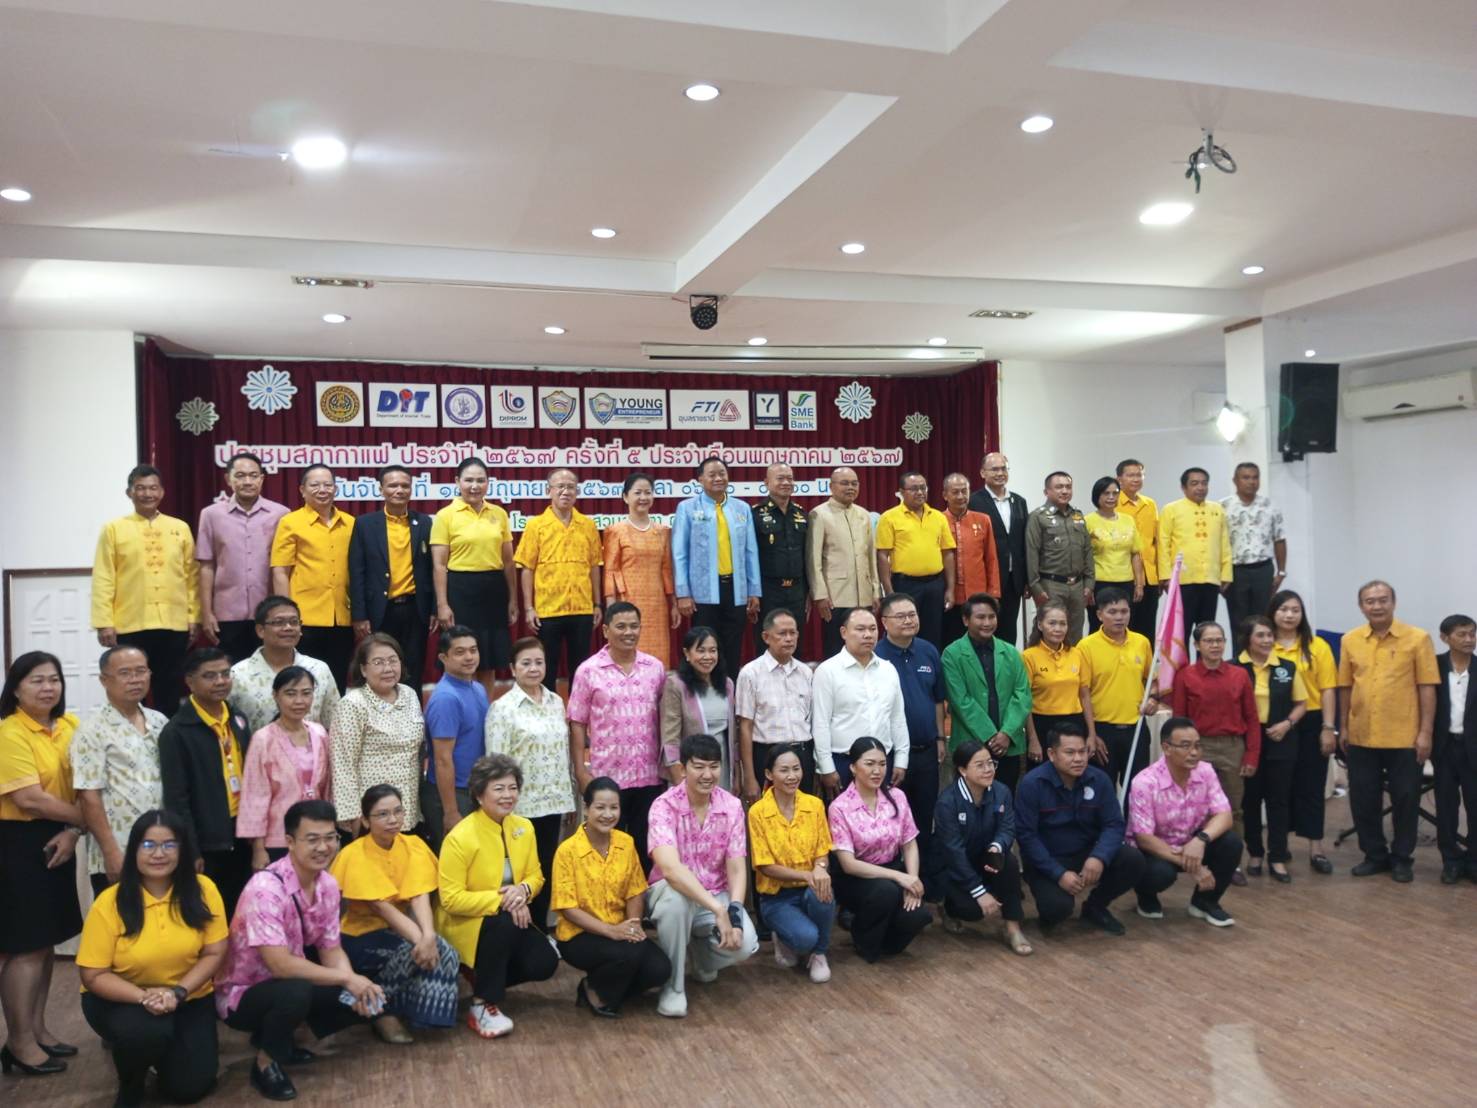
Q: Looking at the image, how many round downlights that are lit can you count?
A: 11